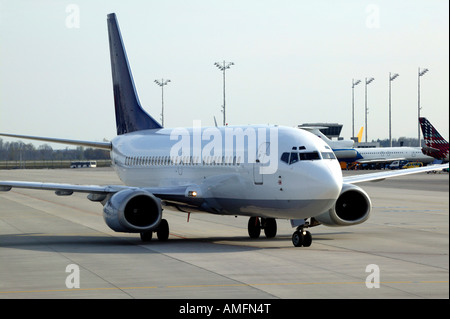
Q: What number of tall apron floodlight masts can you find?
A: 6